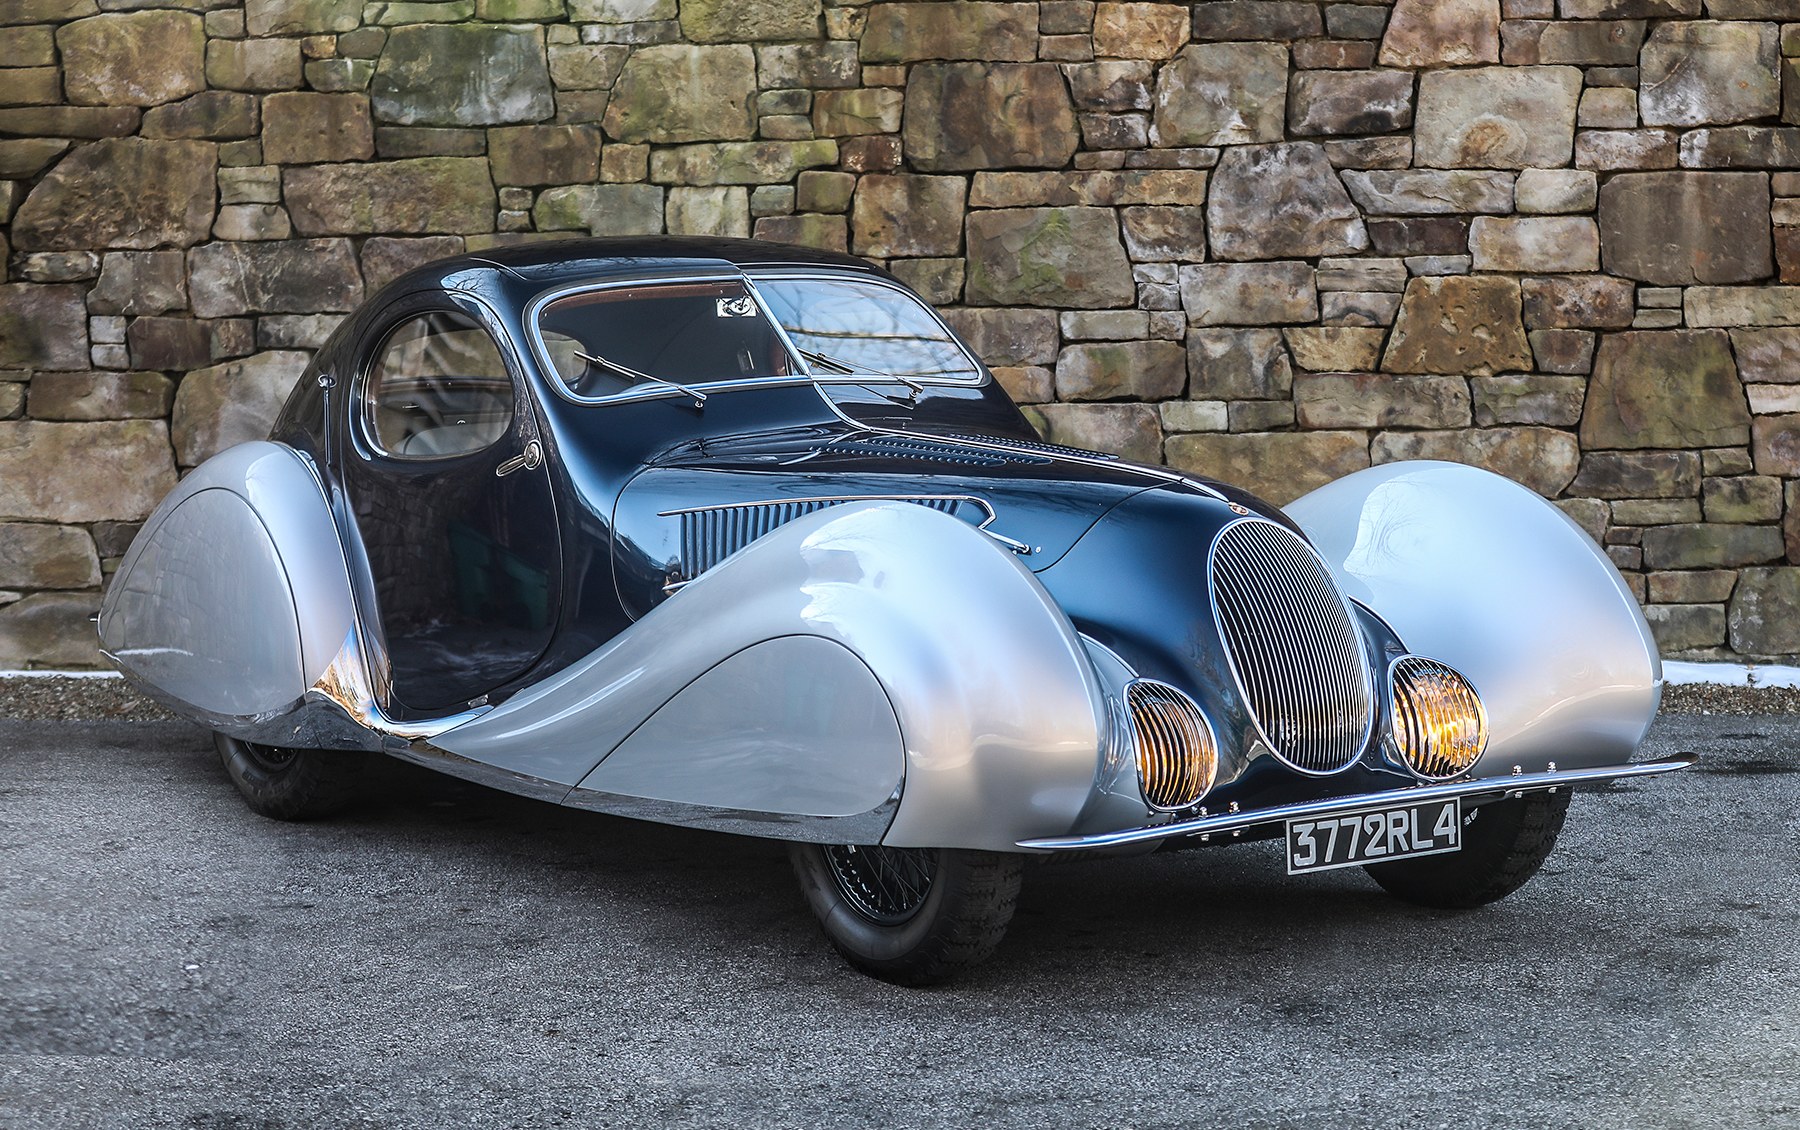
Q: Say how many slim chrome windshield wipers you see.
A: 2